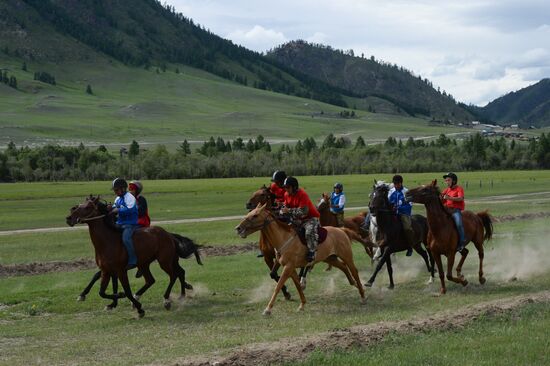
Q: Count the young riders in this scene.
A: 7